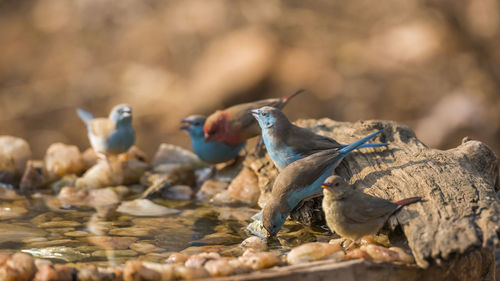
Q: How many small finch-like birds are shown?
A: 6